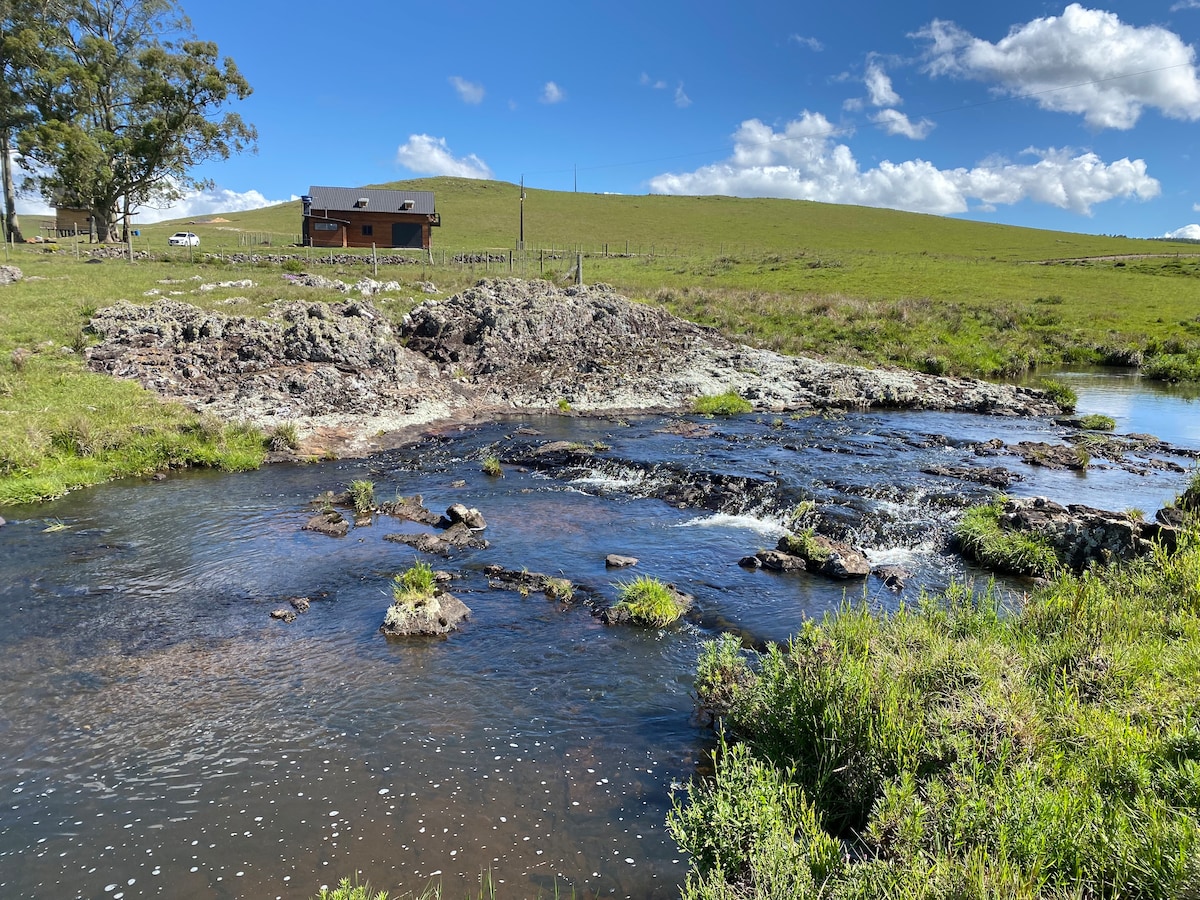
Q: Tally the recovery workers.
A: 0